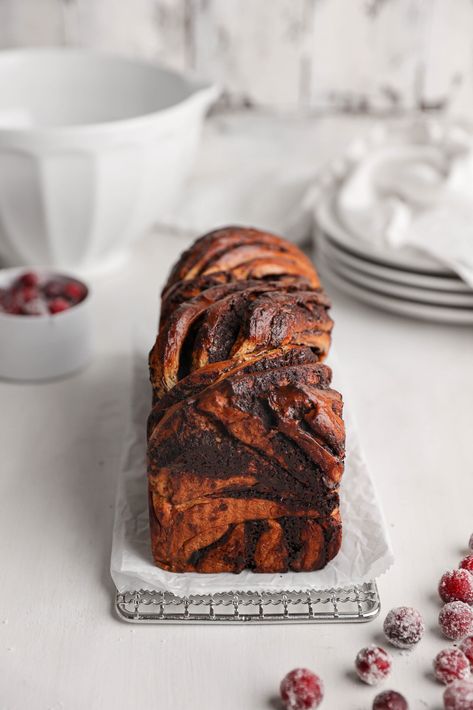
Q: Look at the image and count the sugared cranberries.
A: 11